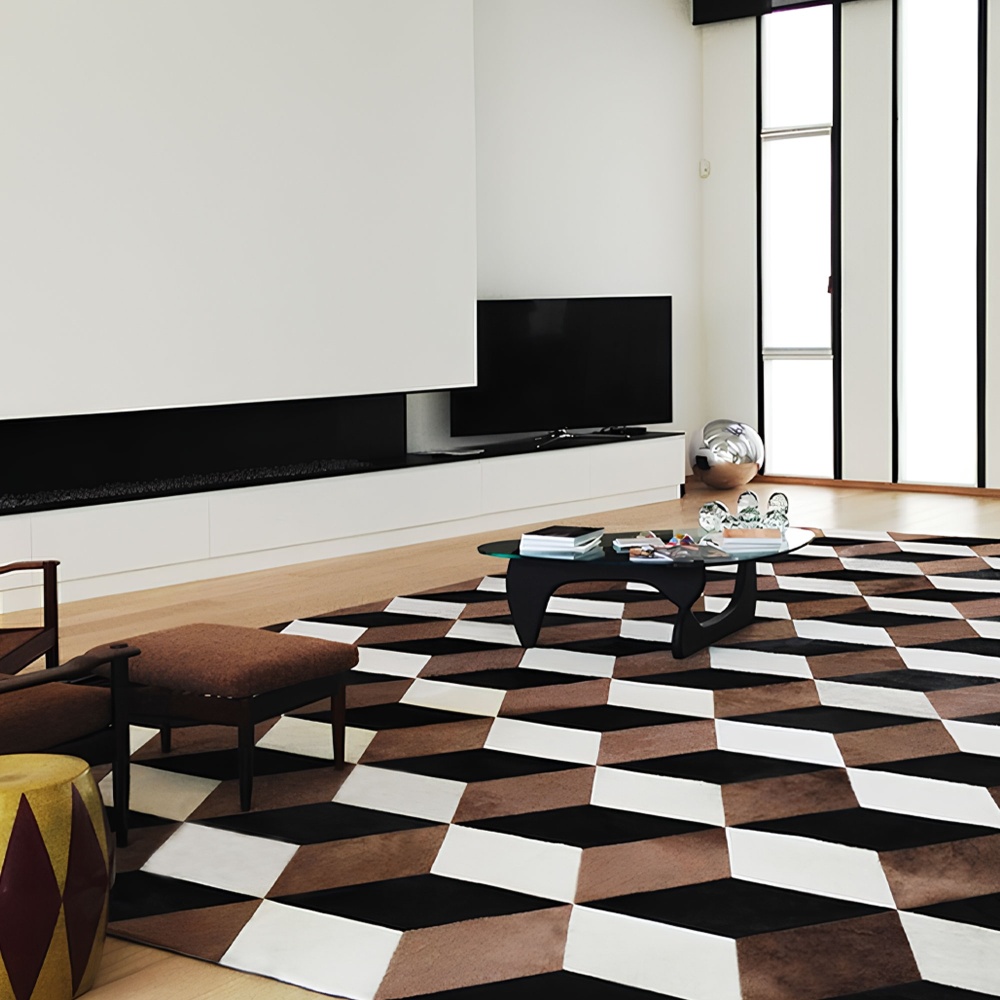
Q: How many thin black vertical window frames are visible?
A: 4